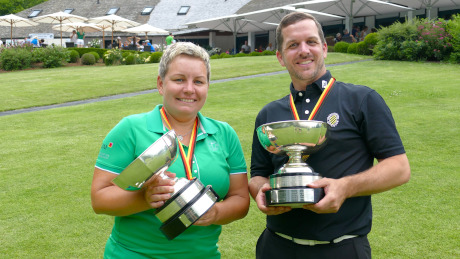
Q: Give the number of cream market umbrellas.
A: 6